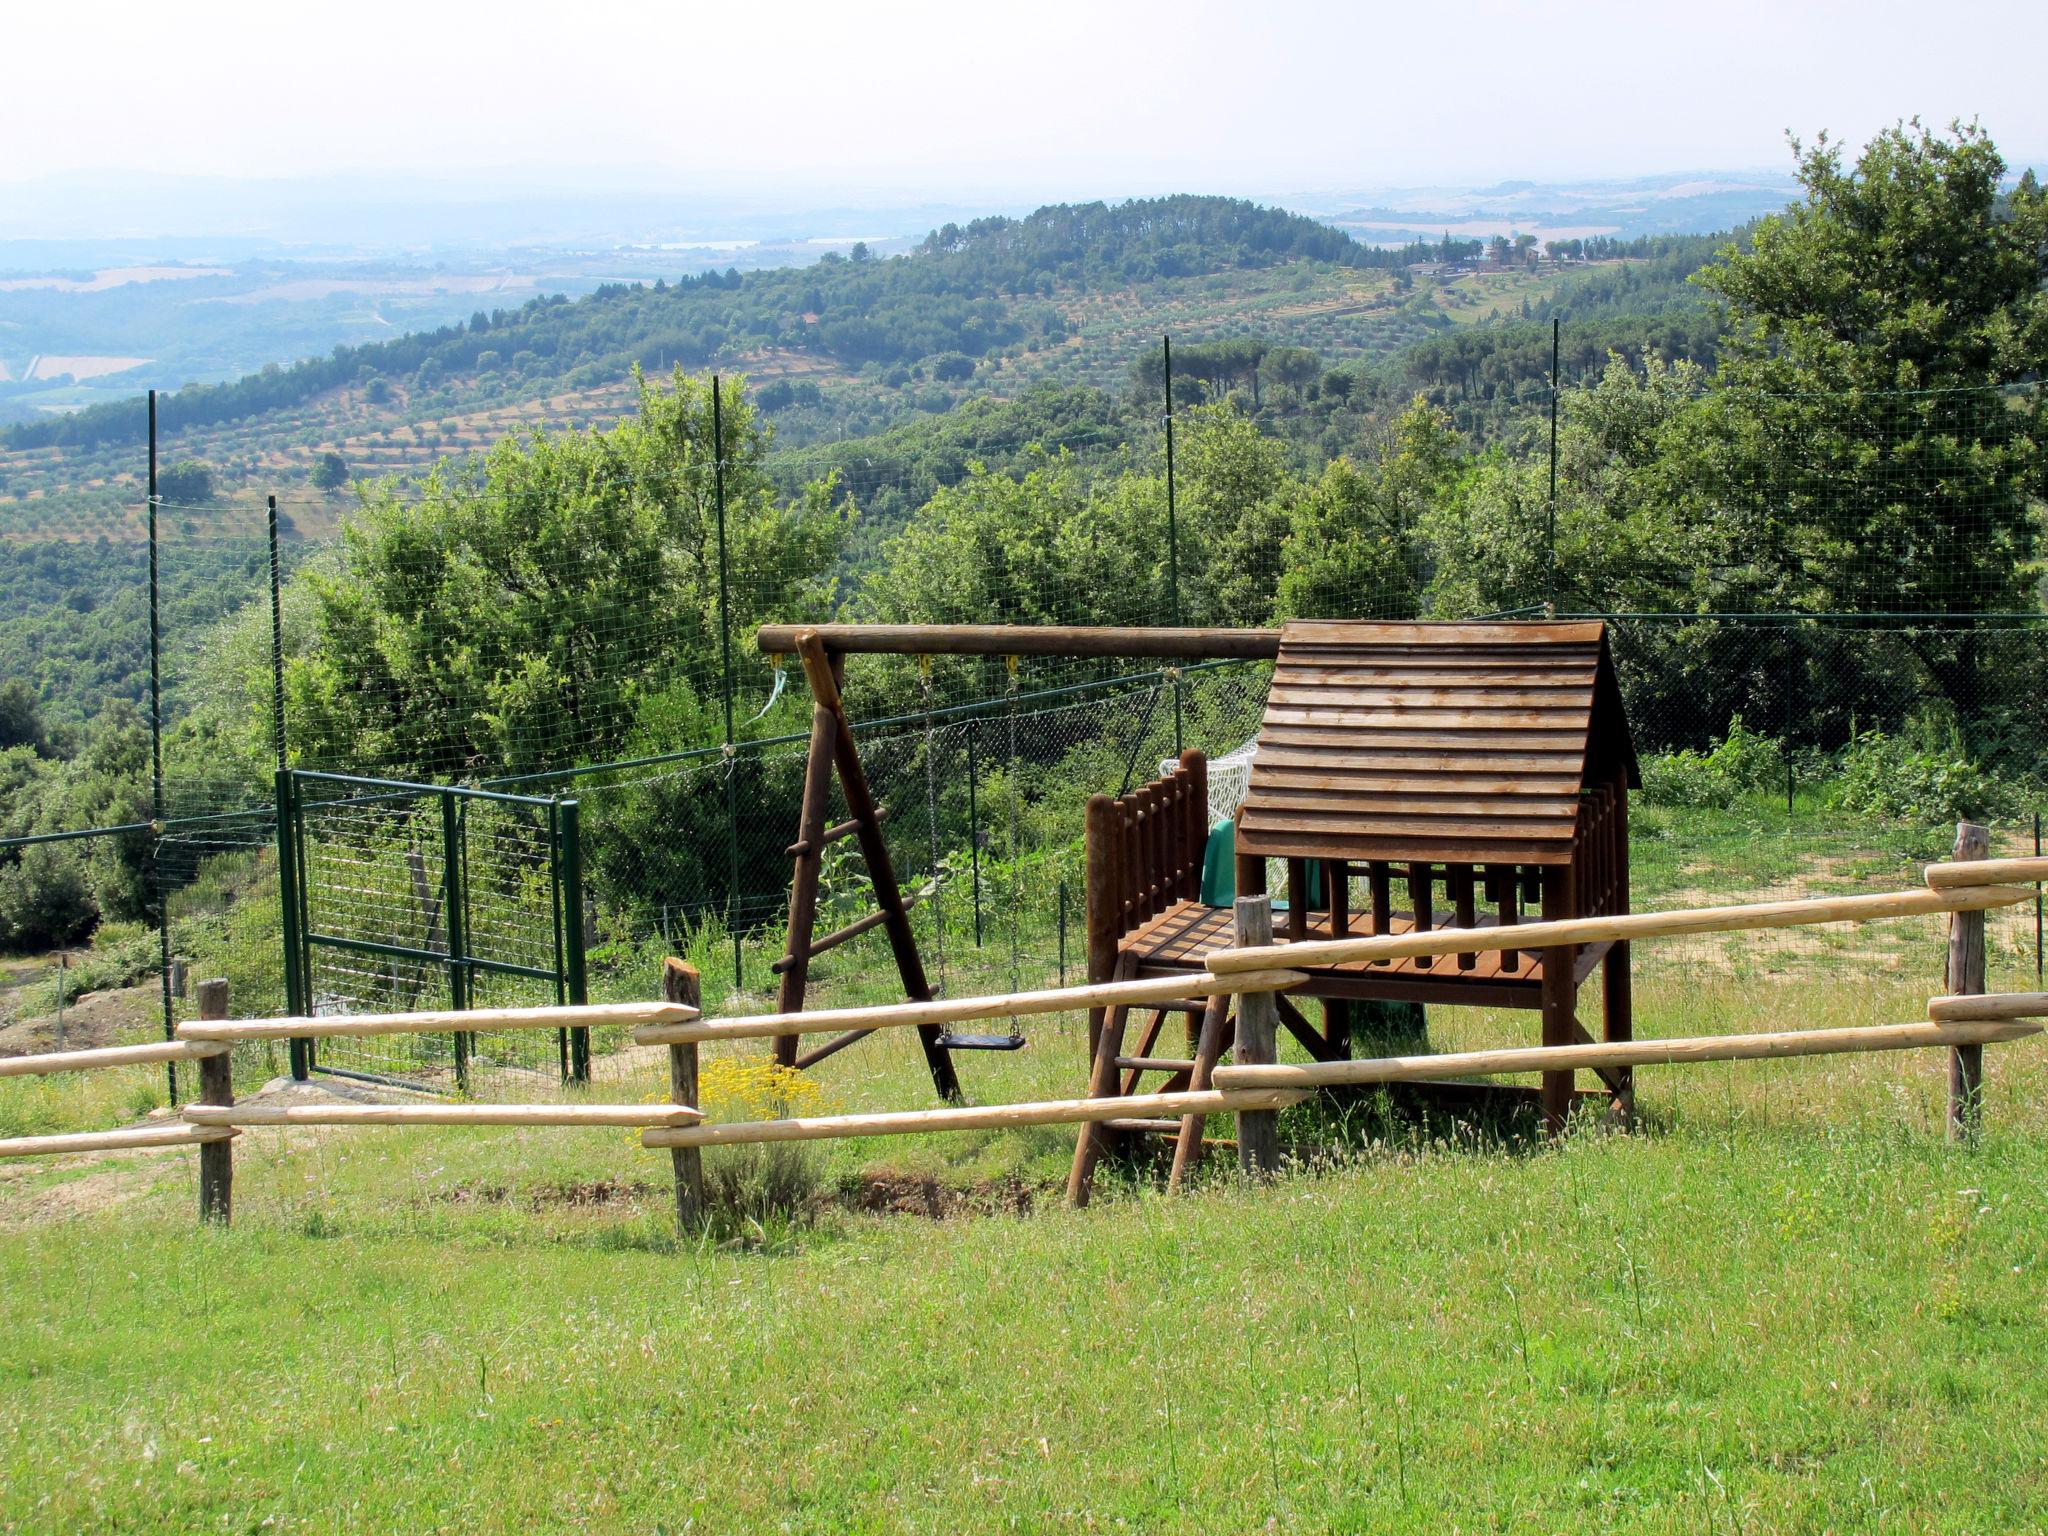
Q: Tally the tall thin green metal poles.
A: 5